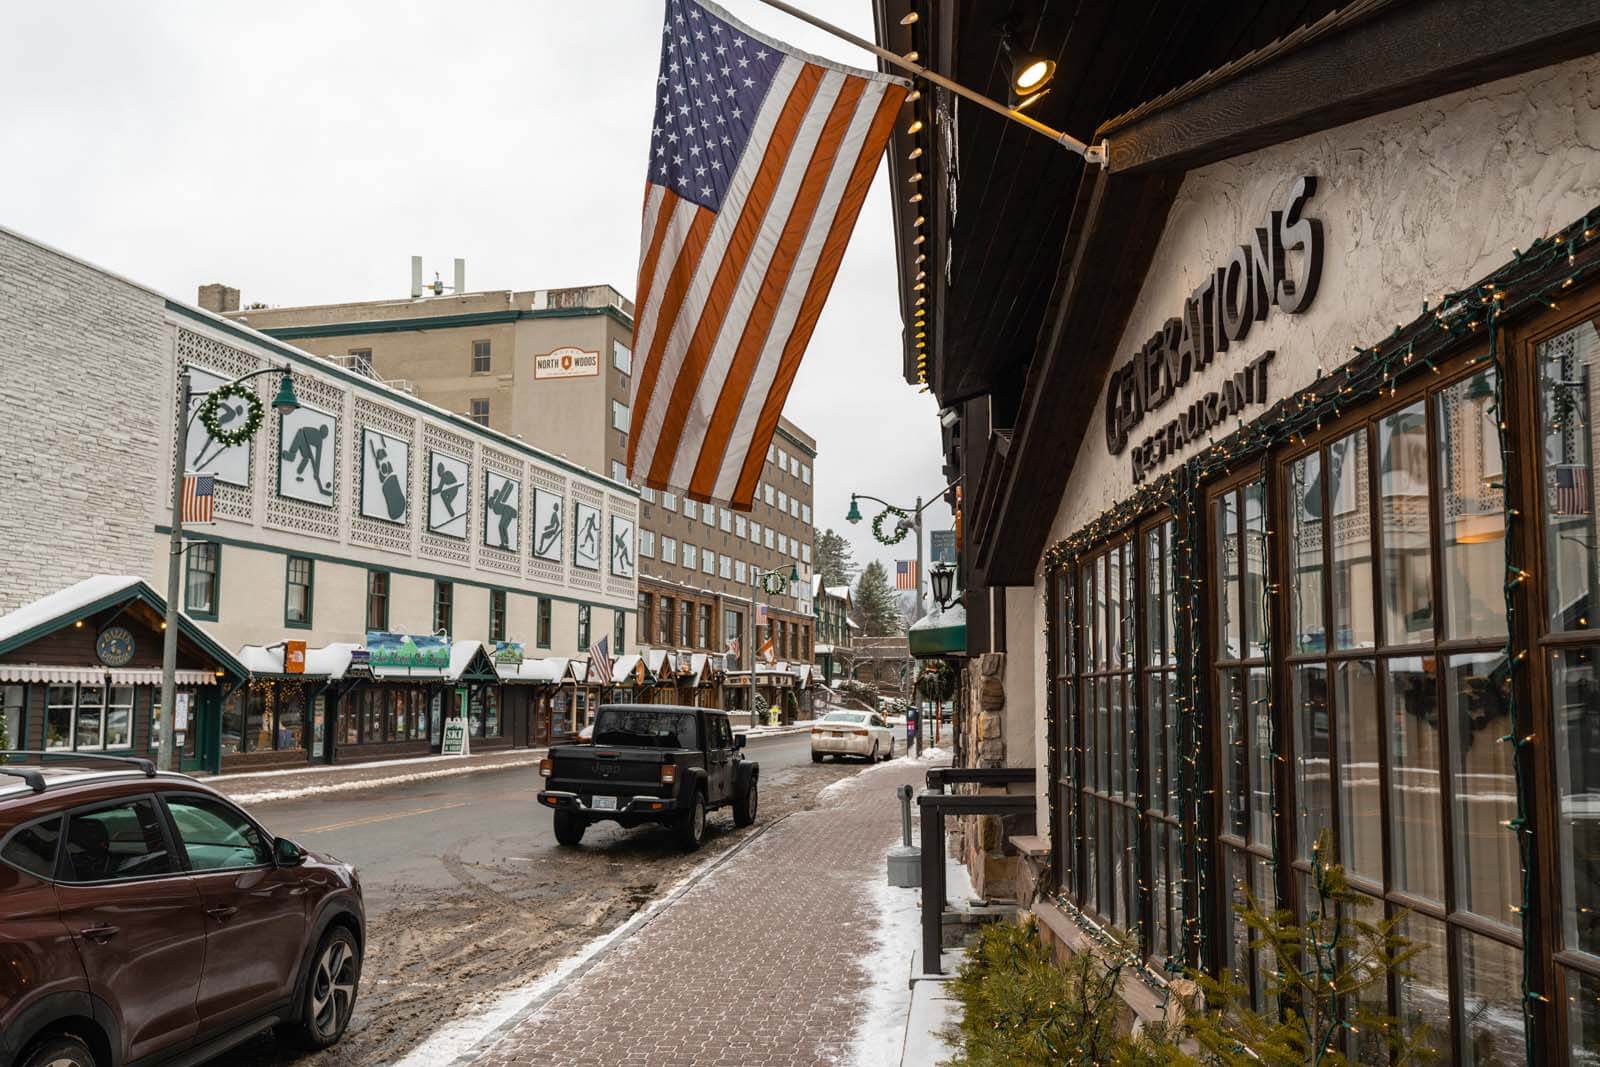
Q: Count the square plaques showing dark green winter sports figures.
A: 8